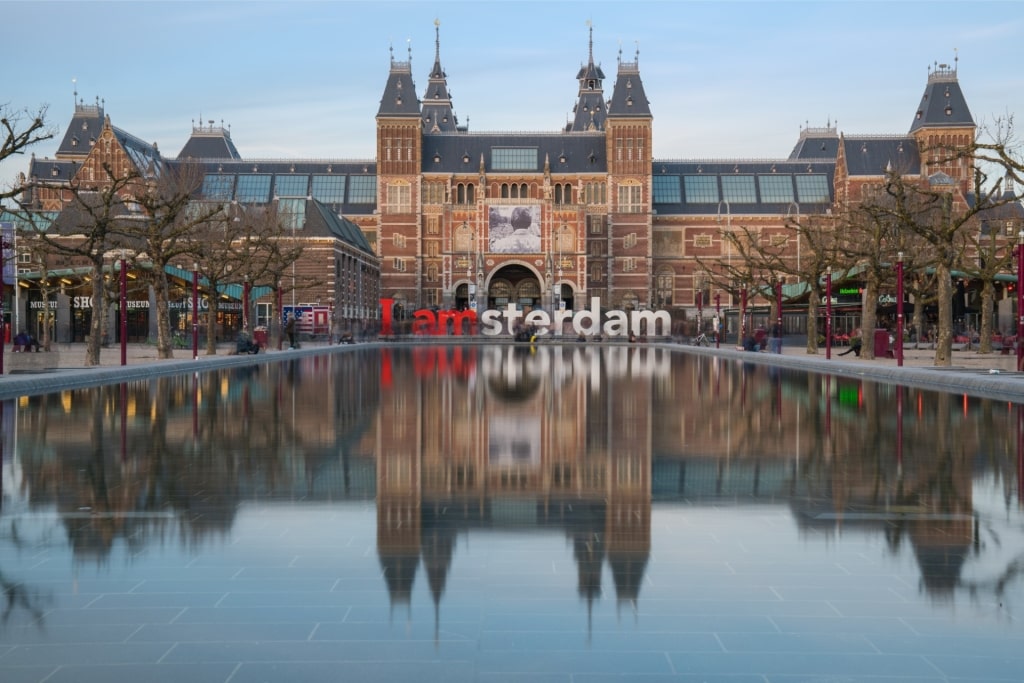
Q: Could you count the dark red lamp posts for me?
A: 13